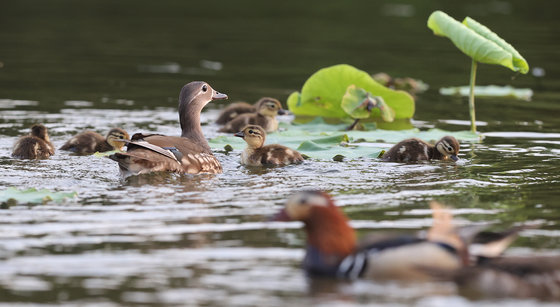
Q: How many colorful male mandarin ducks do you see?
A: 1